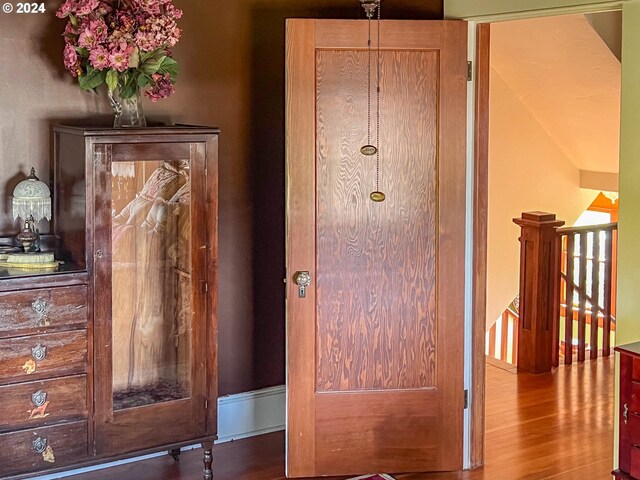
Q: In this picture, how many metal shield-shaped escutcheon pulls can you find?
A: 4